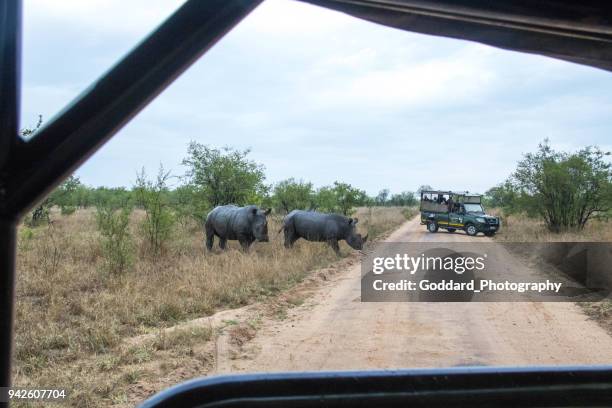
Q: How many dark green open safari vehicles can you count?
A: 1